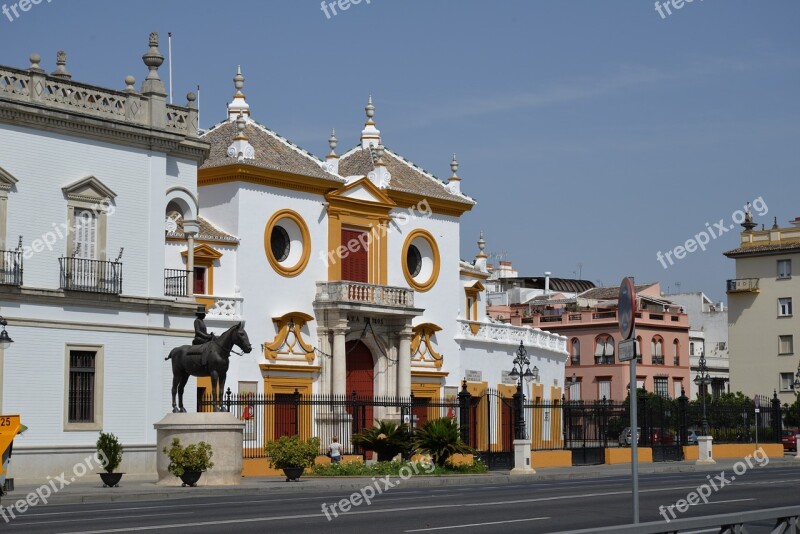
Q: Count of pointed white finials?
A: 7